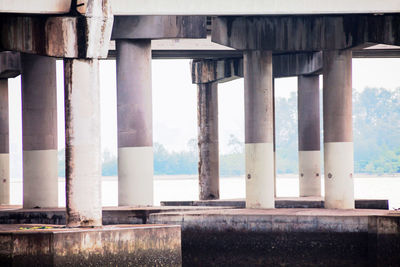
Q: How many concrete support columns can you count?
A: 8